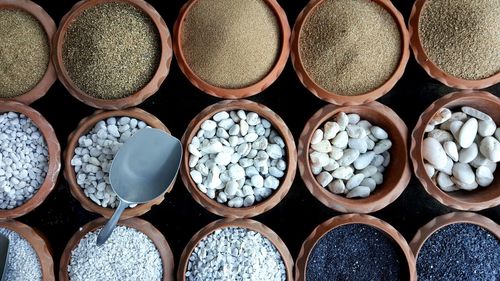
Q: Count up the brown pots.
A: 15